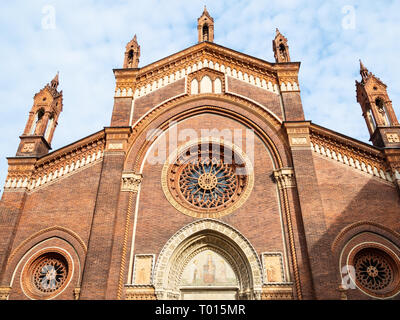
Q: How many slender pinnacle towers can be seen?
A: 5